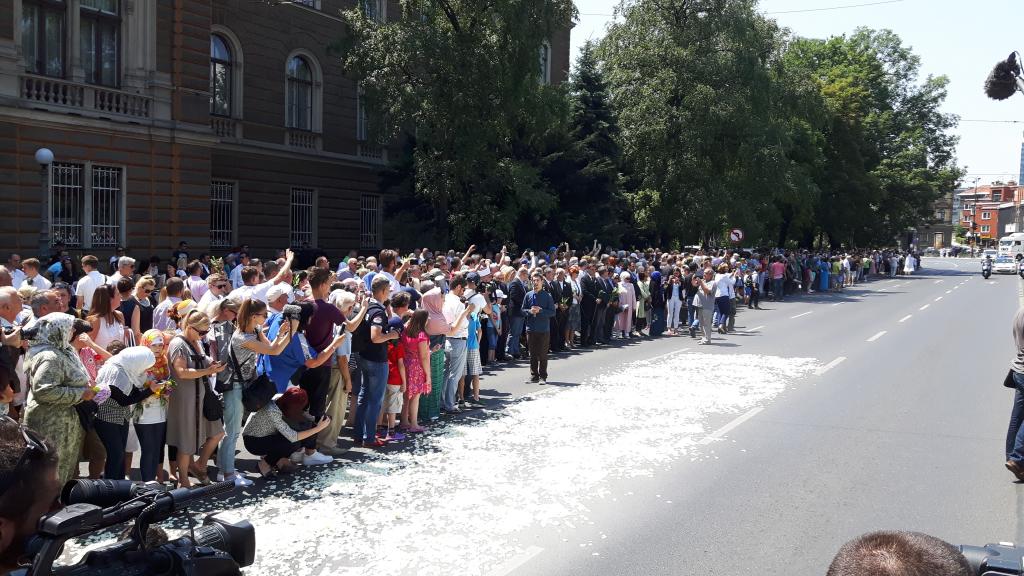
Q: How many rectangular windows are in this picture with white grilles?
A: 5